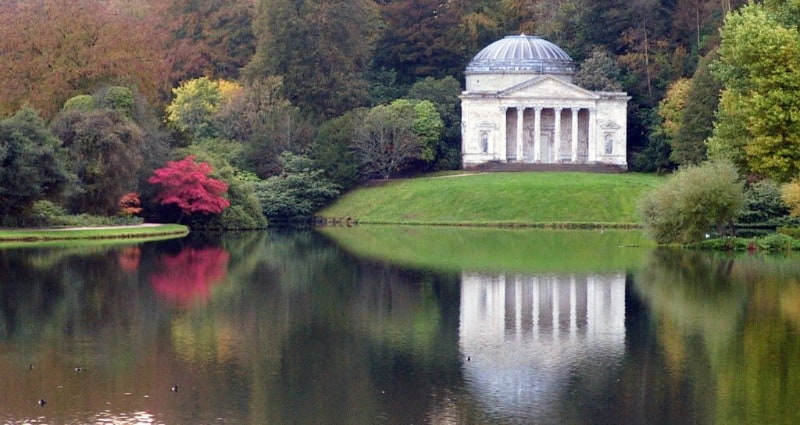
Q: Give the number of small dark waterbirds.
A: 5